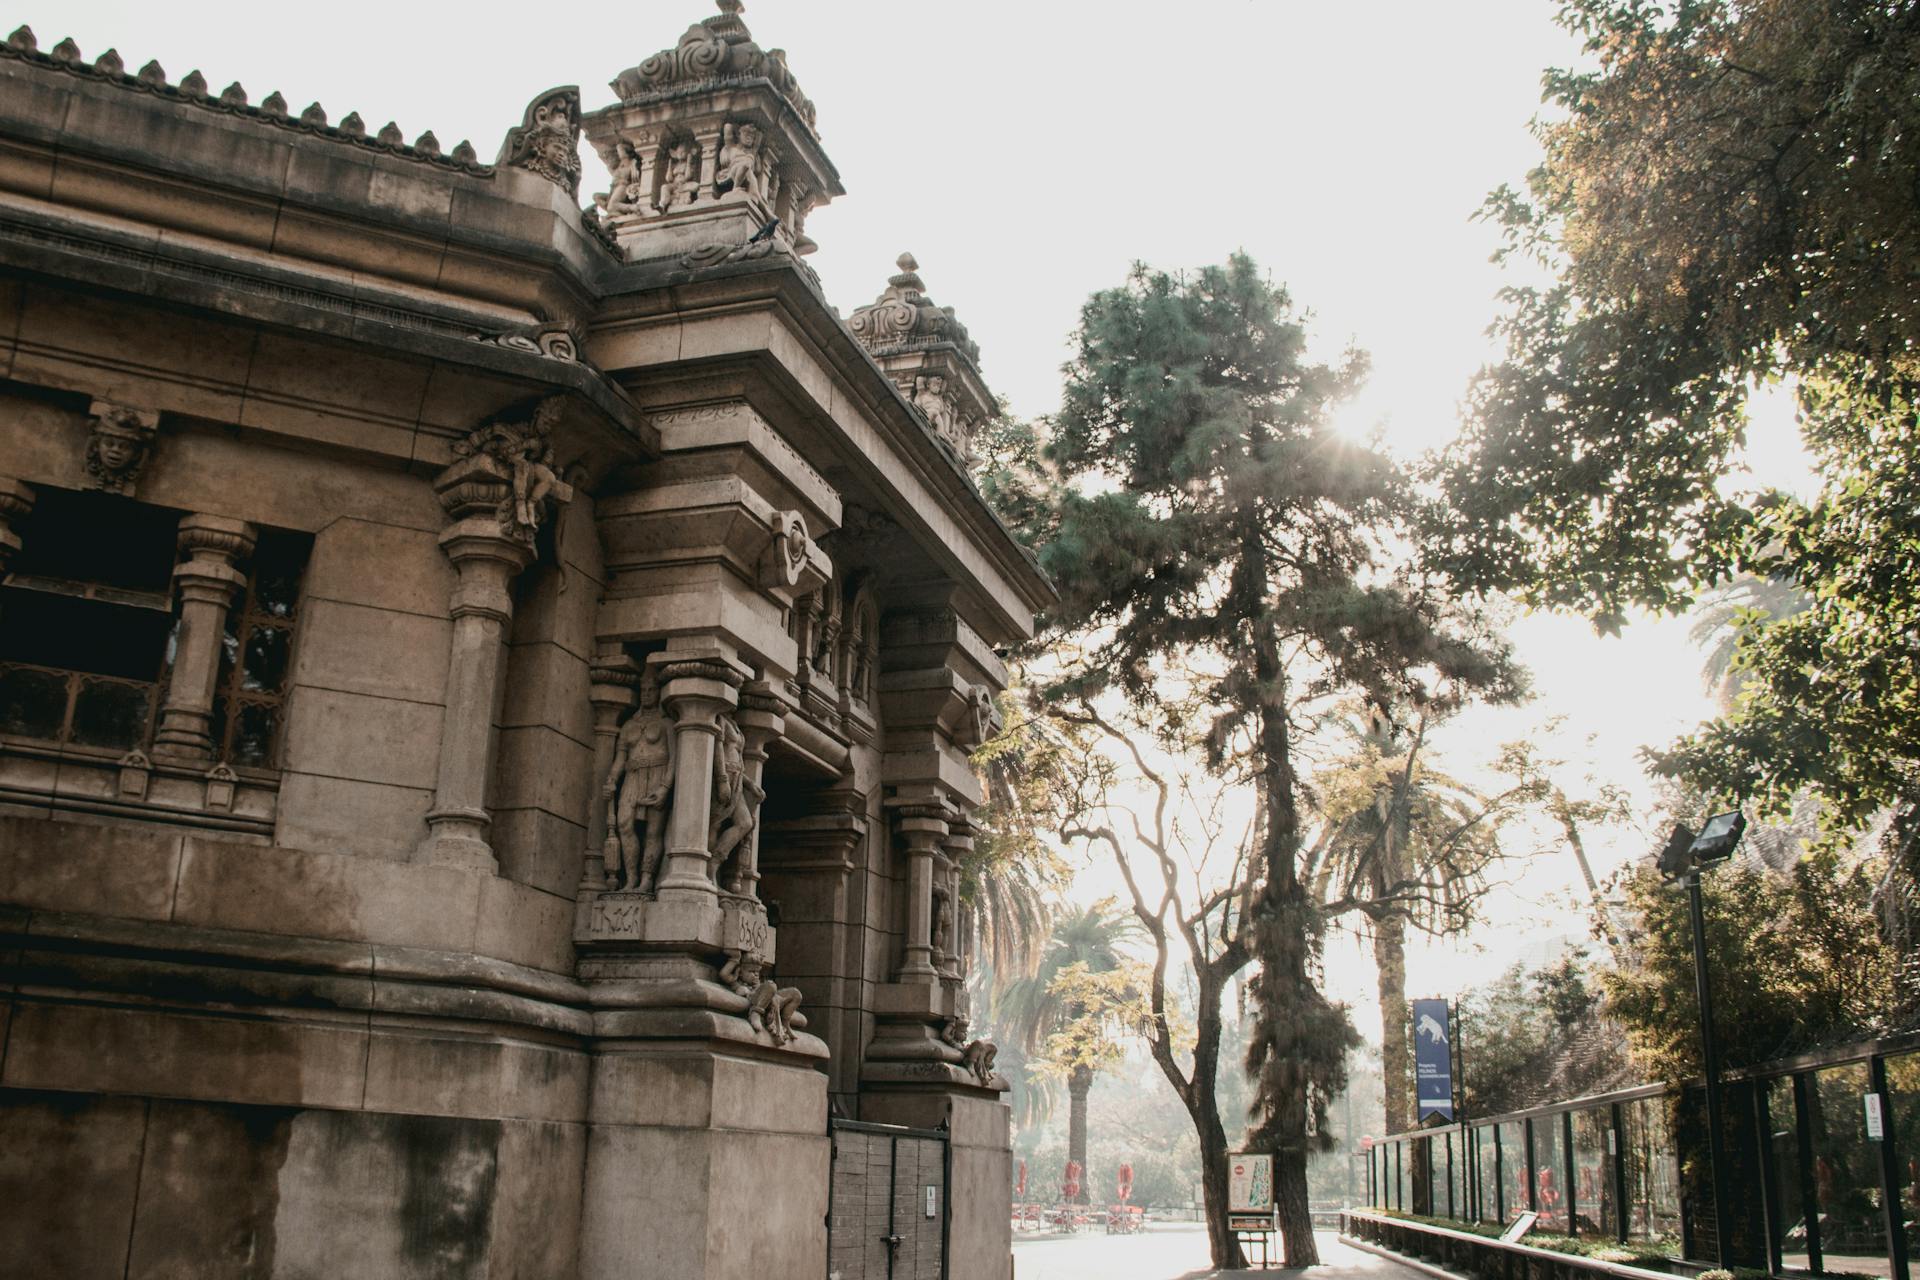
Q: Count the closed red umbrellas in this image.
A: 3